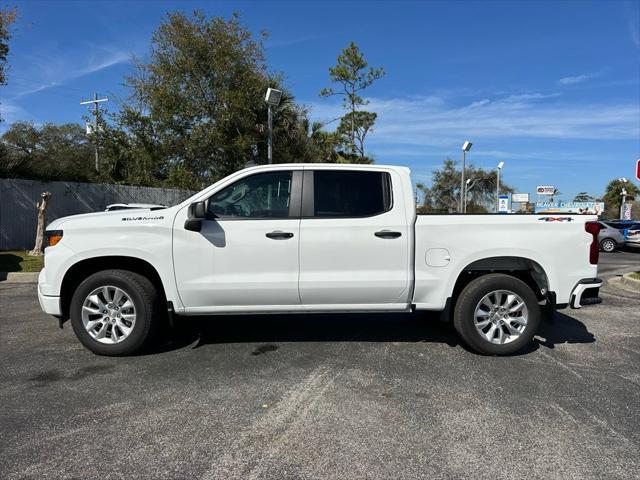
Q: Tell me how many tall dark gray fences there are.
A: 1